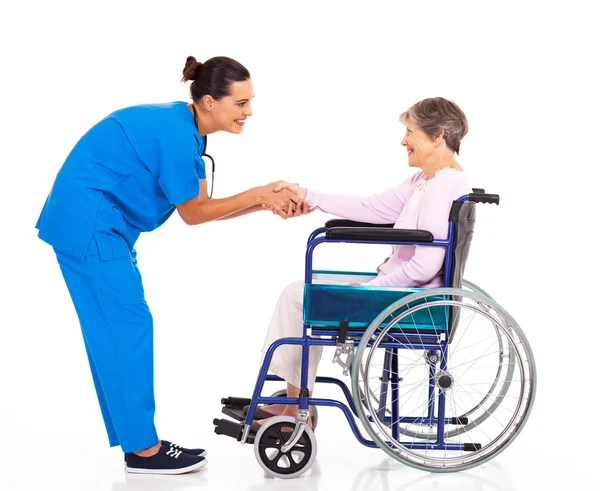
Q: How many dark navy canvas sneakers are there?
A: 2